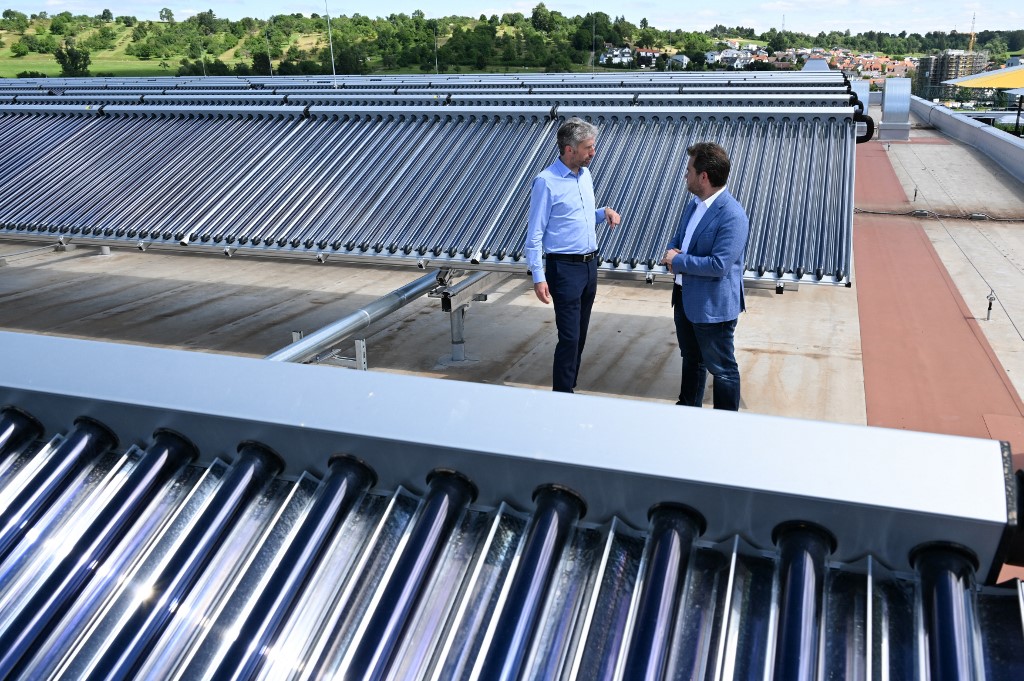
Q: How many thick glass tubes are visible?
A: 10